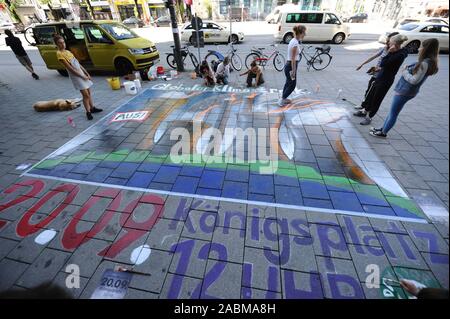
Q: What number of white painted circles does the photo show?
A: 2